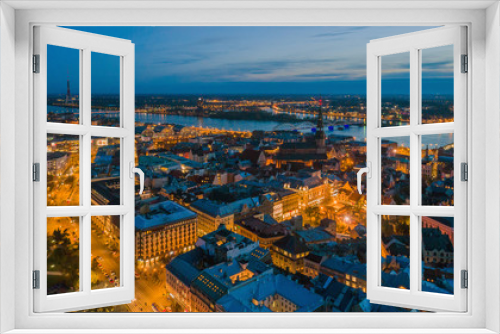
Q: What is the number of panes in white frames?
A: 12